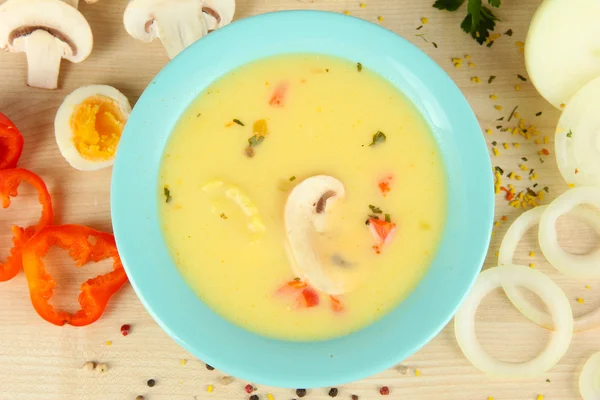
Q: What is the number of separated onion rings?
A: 3